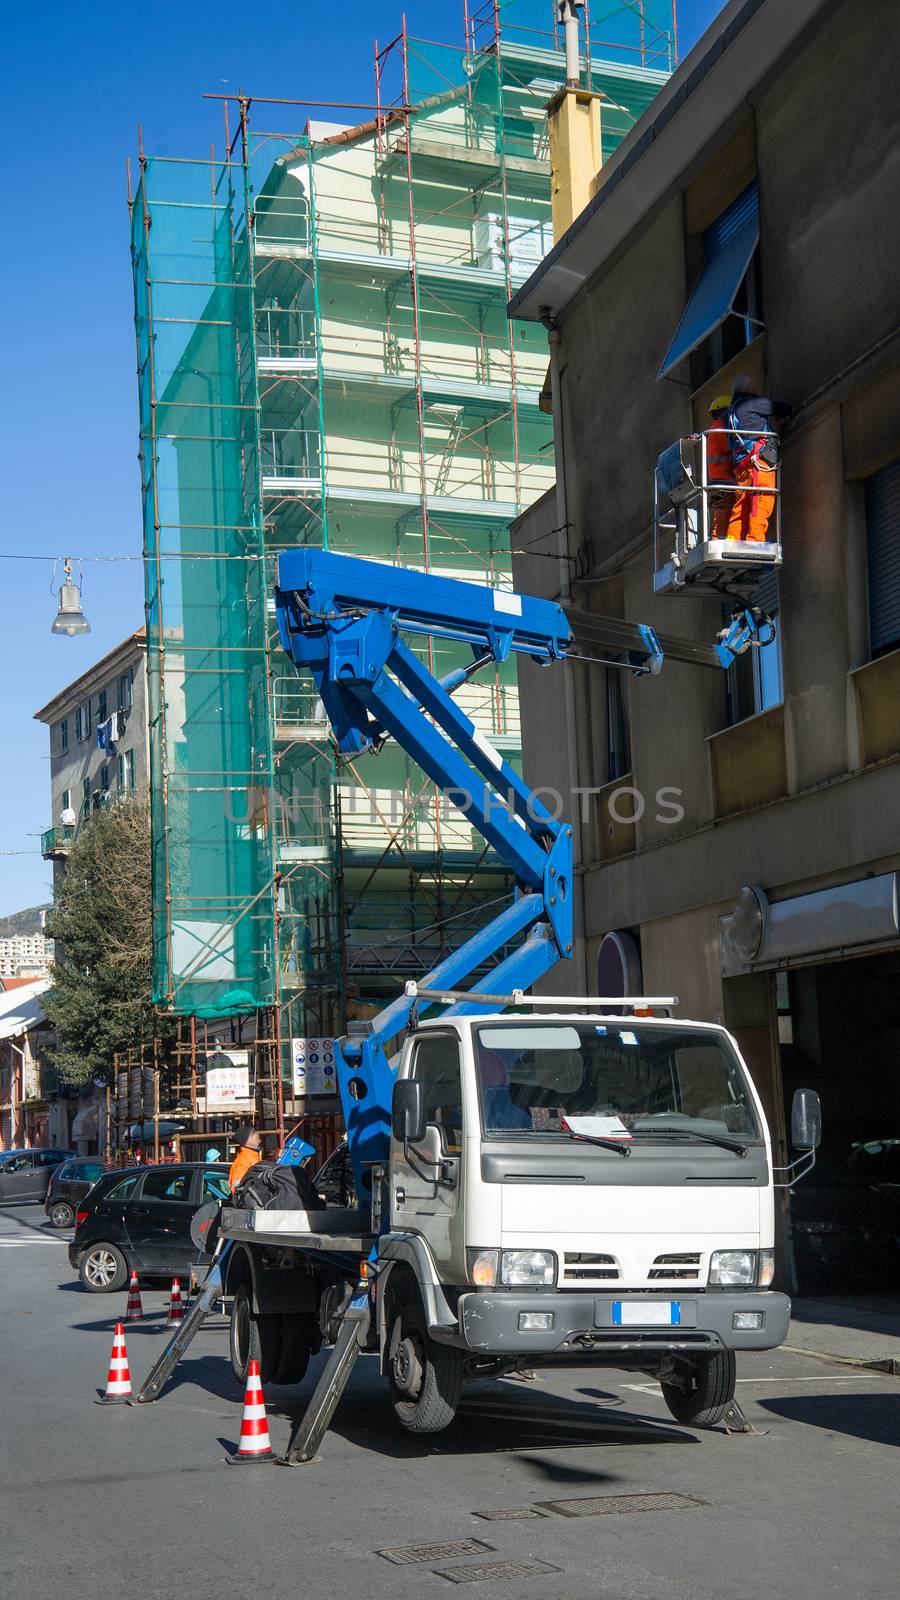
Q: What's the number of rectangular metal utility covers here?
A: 4